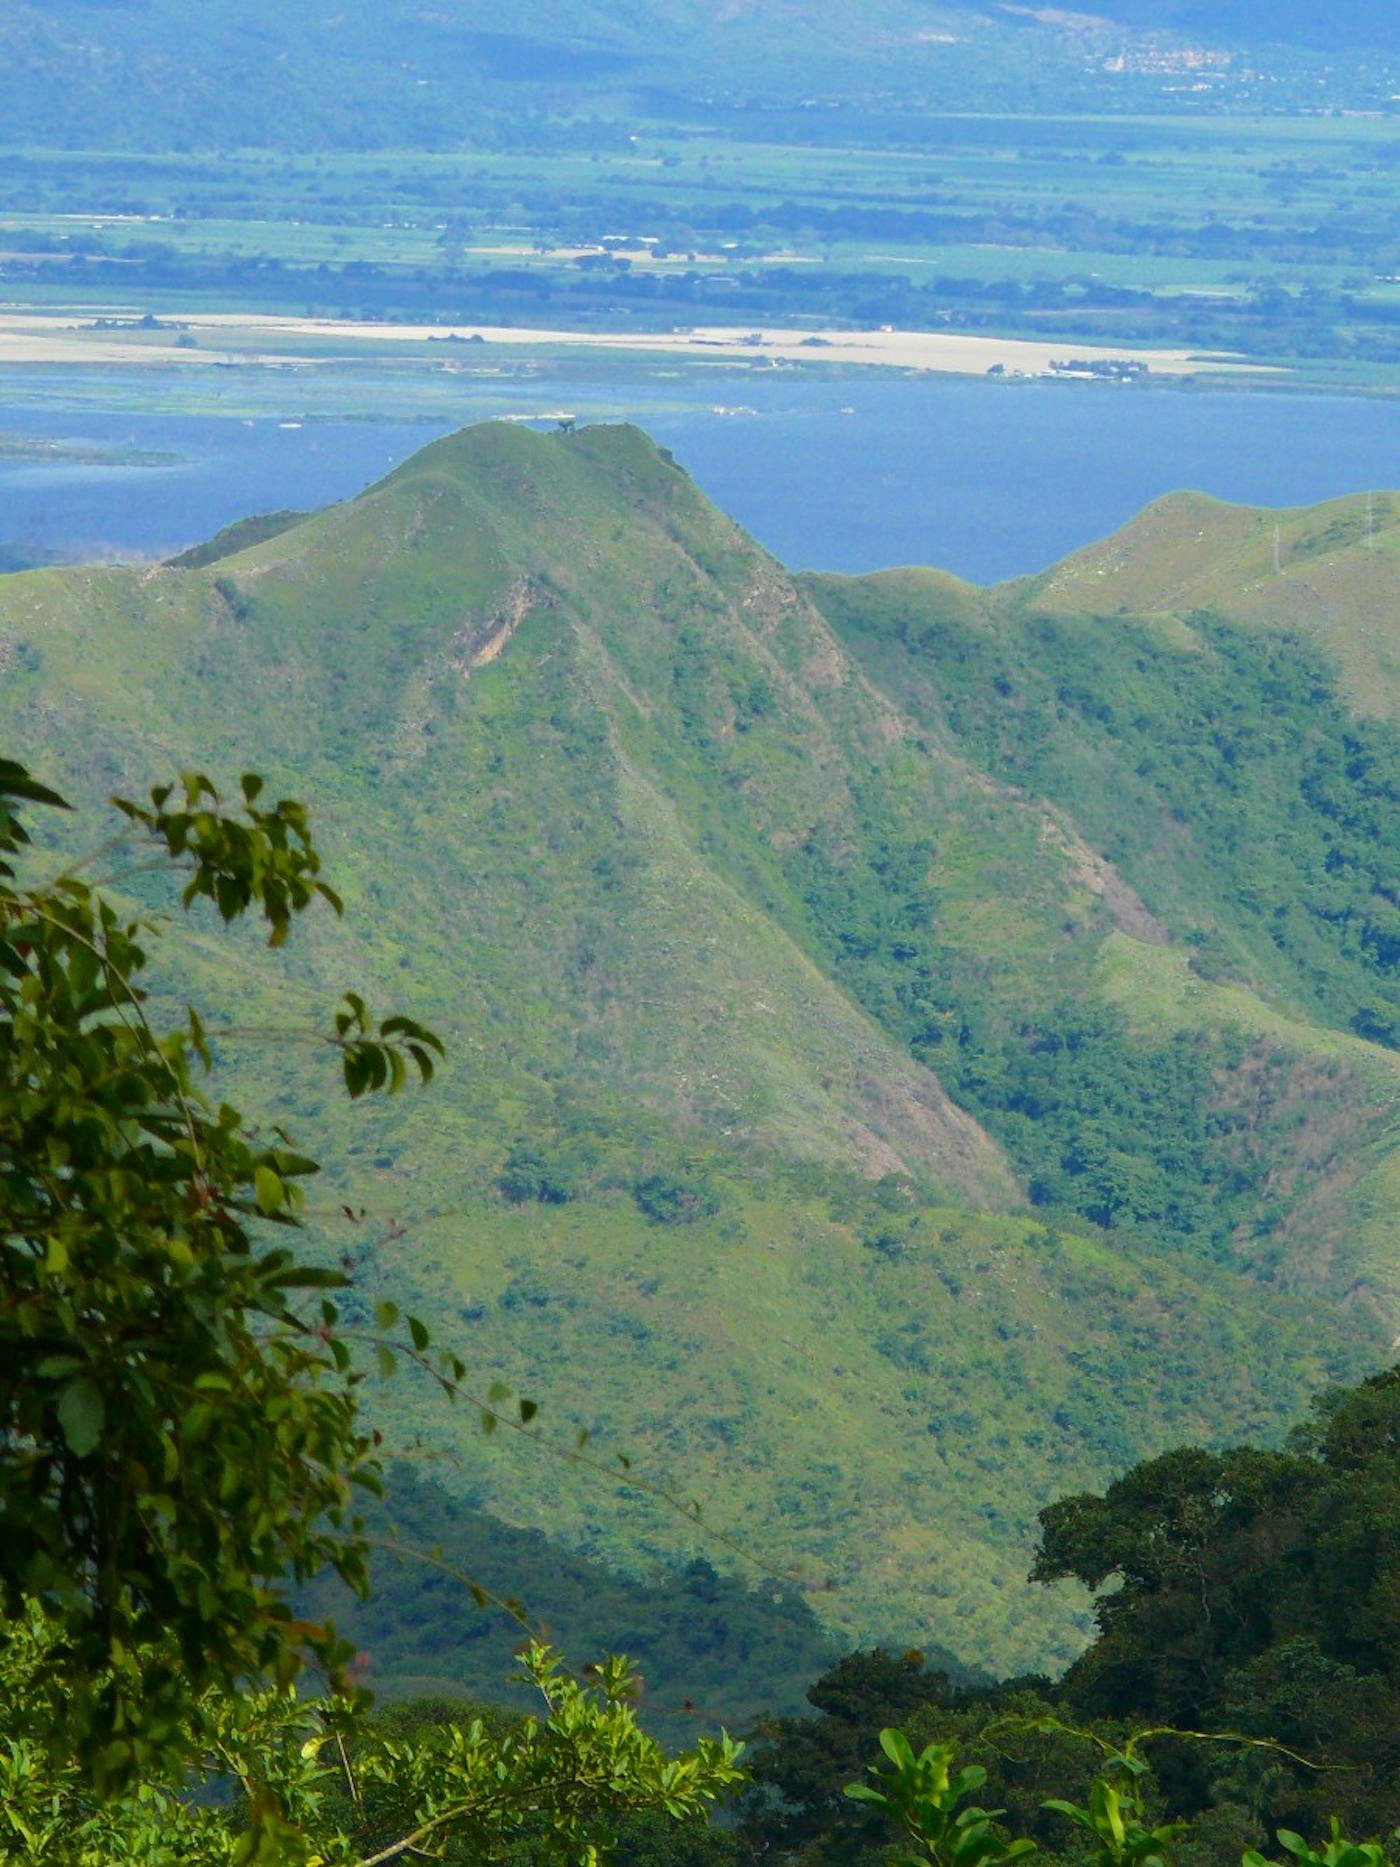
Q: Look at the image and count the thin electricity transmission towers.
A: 2